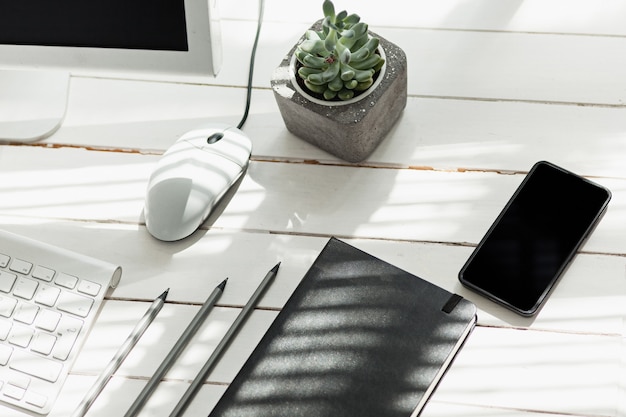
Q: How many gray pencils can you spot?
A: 3